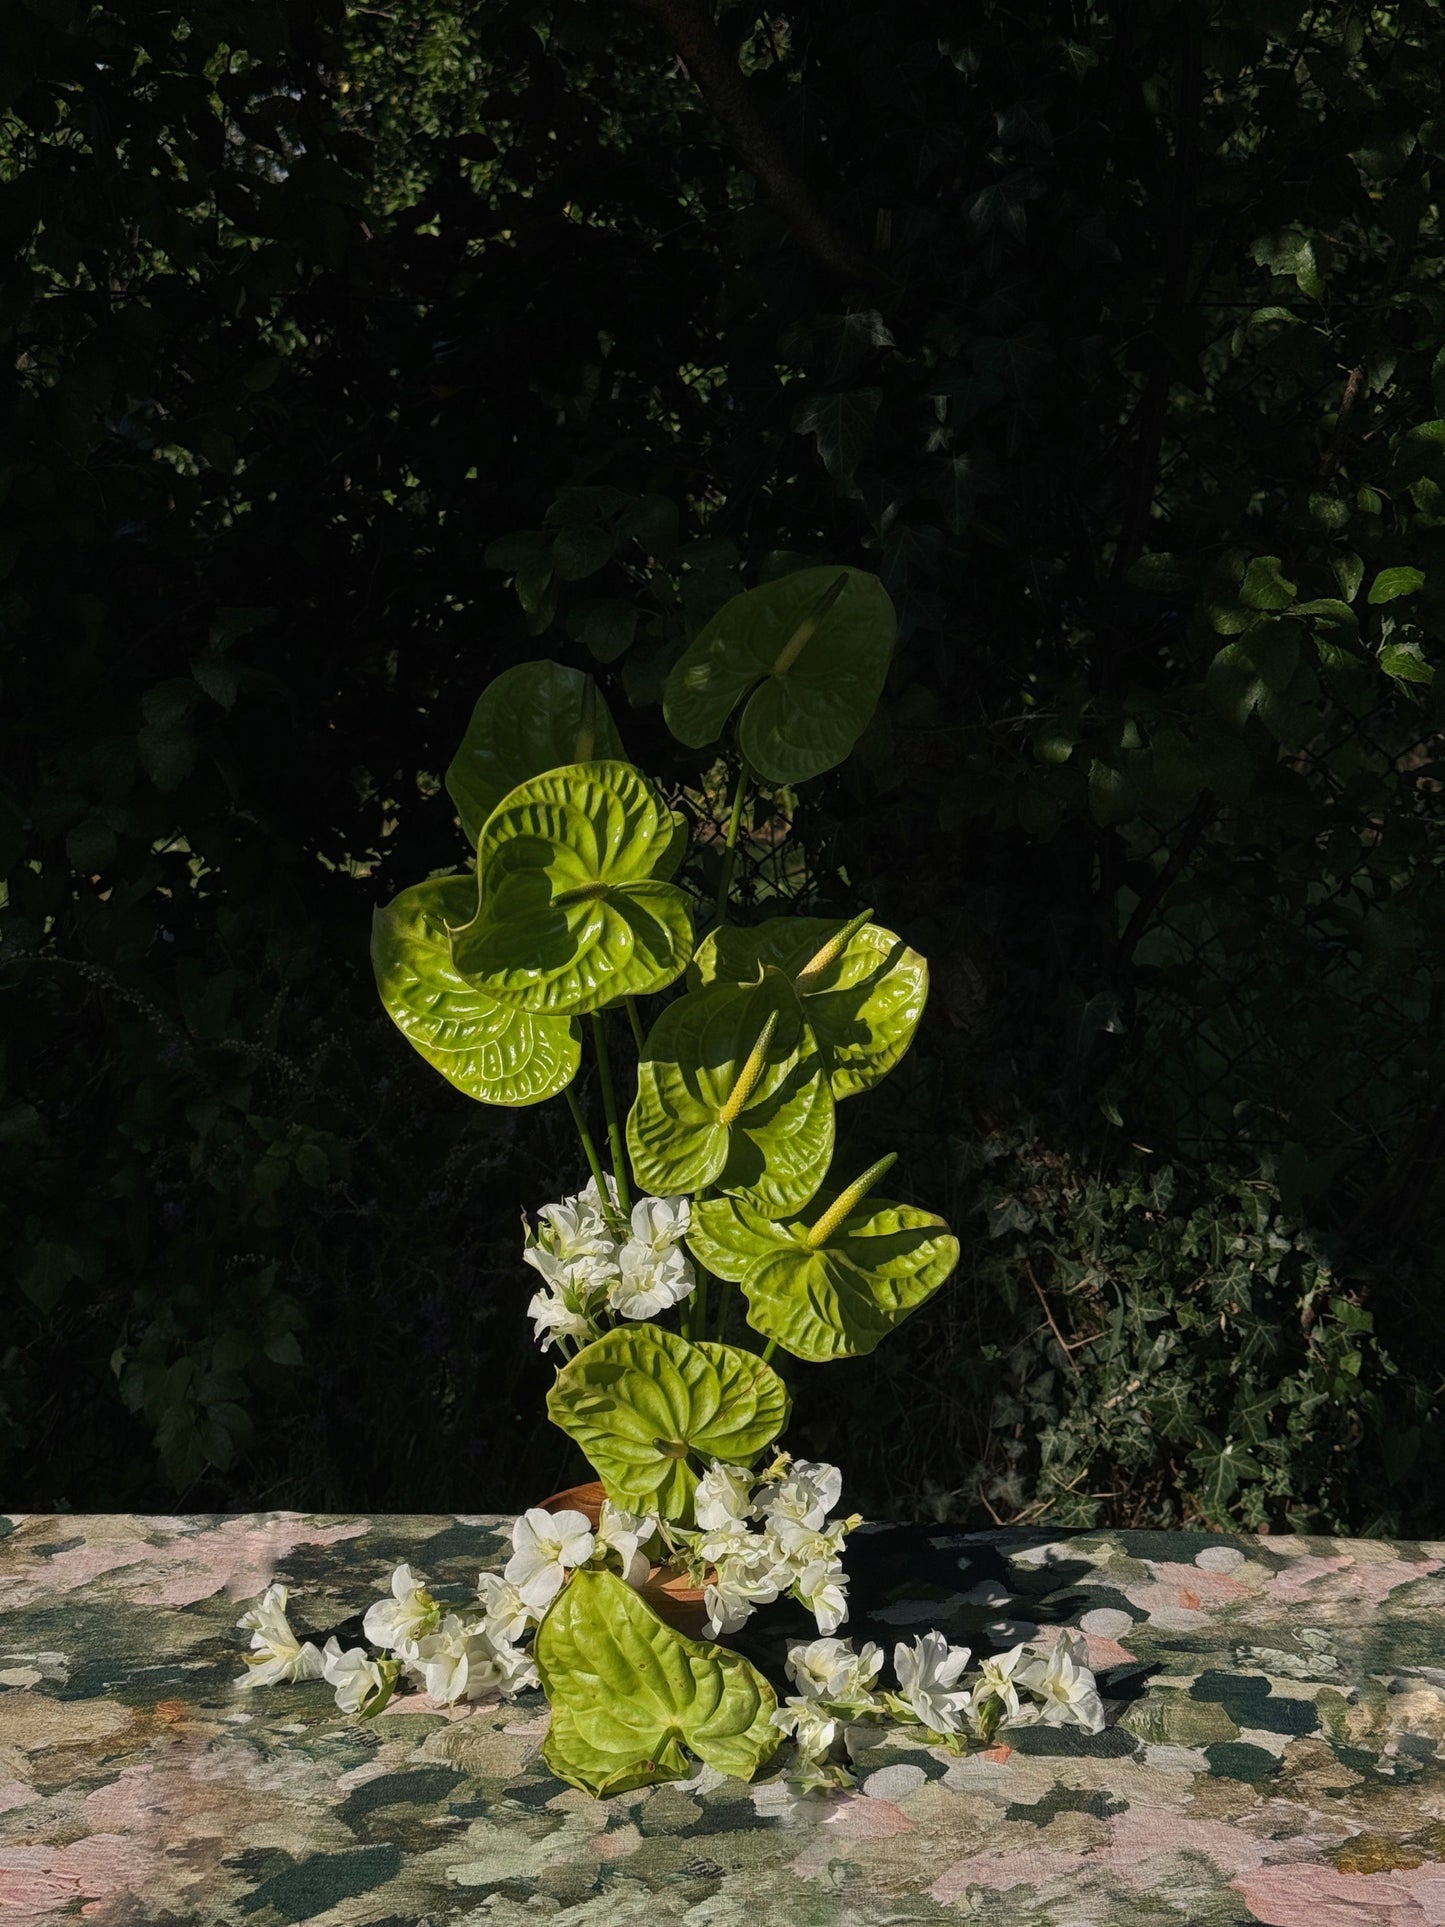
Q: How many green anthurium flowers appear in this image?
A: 9